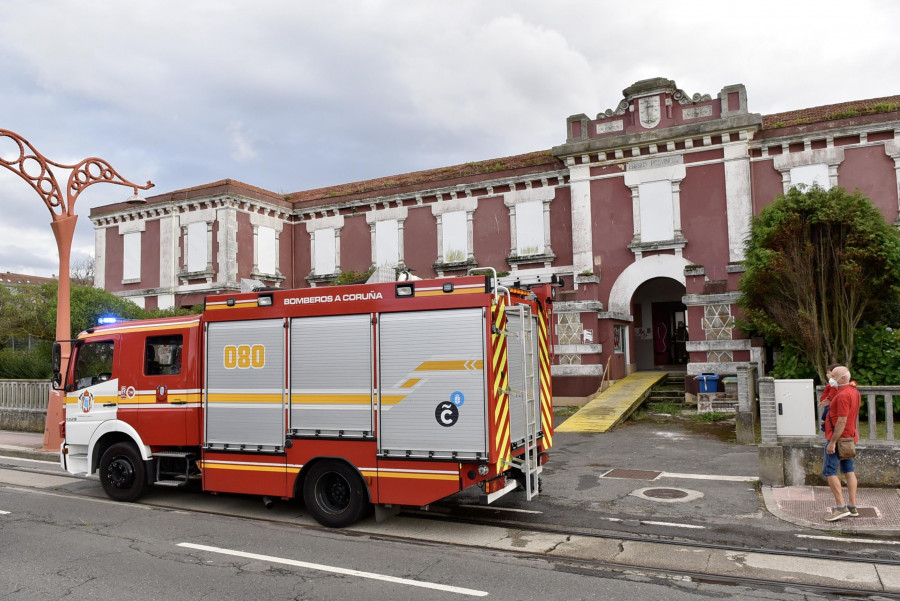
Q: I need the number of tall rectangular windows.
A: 9